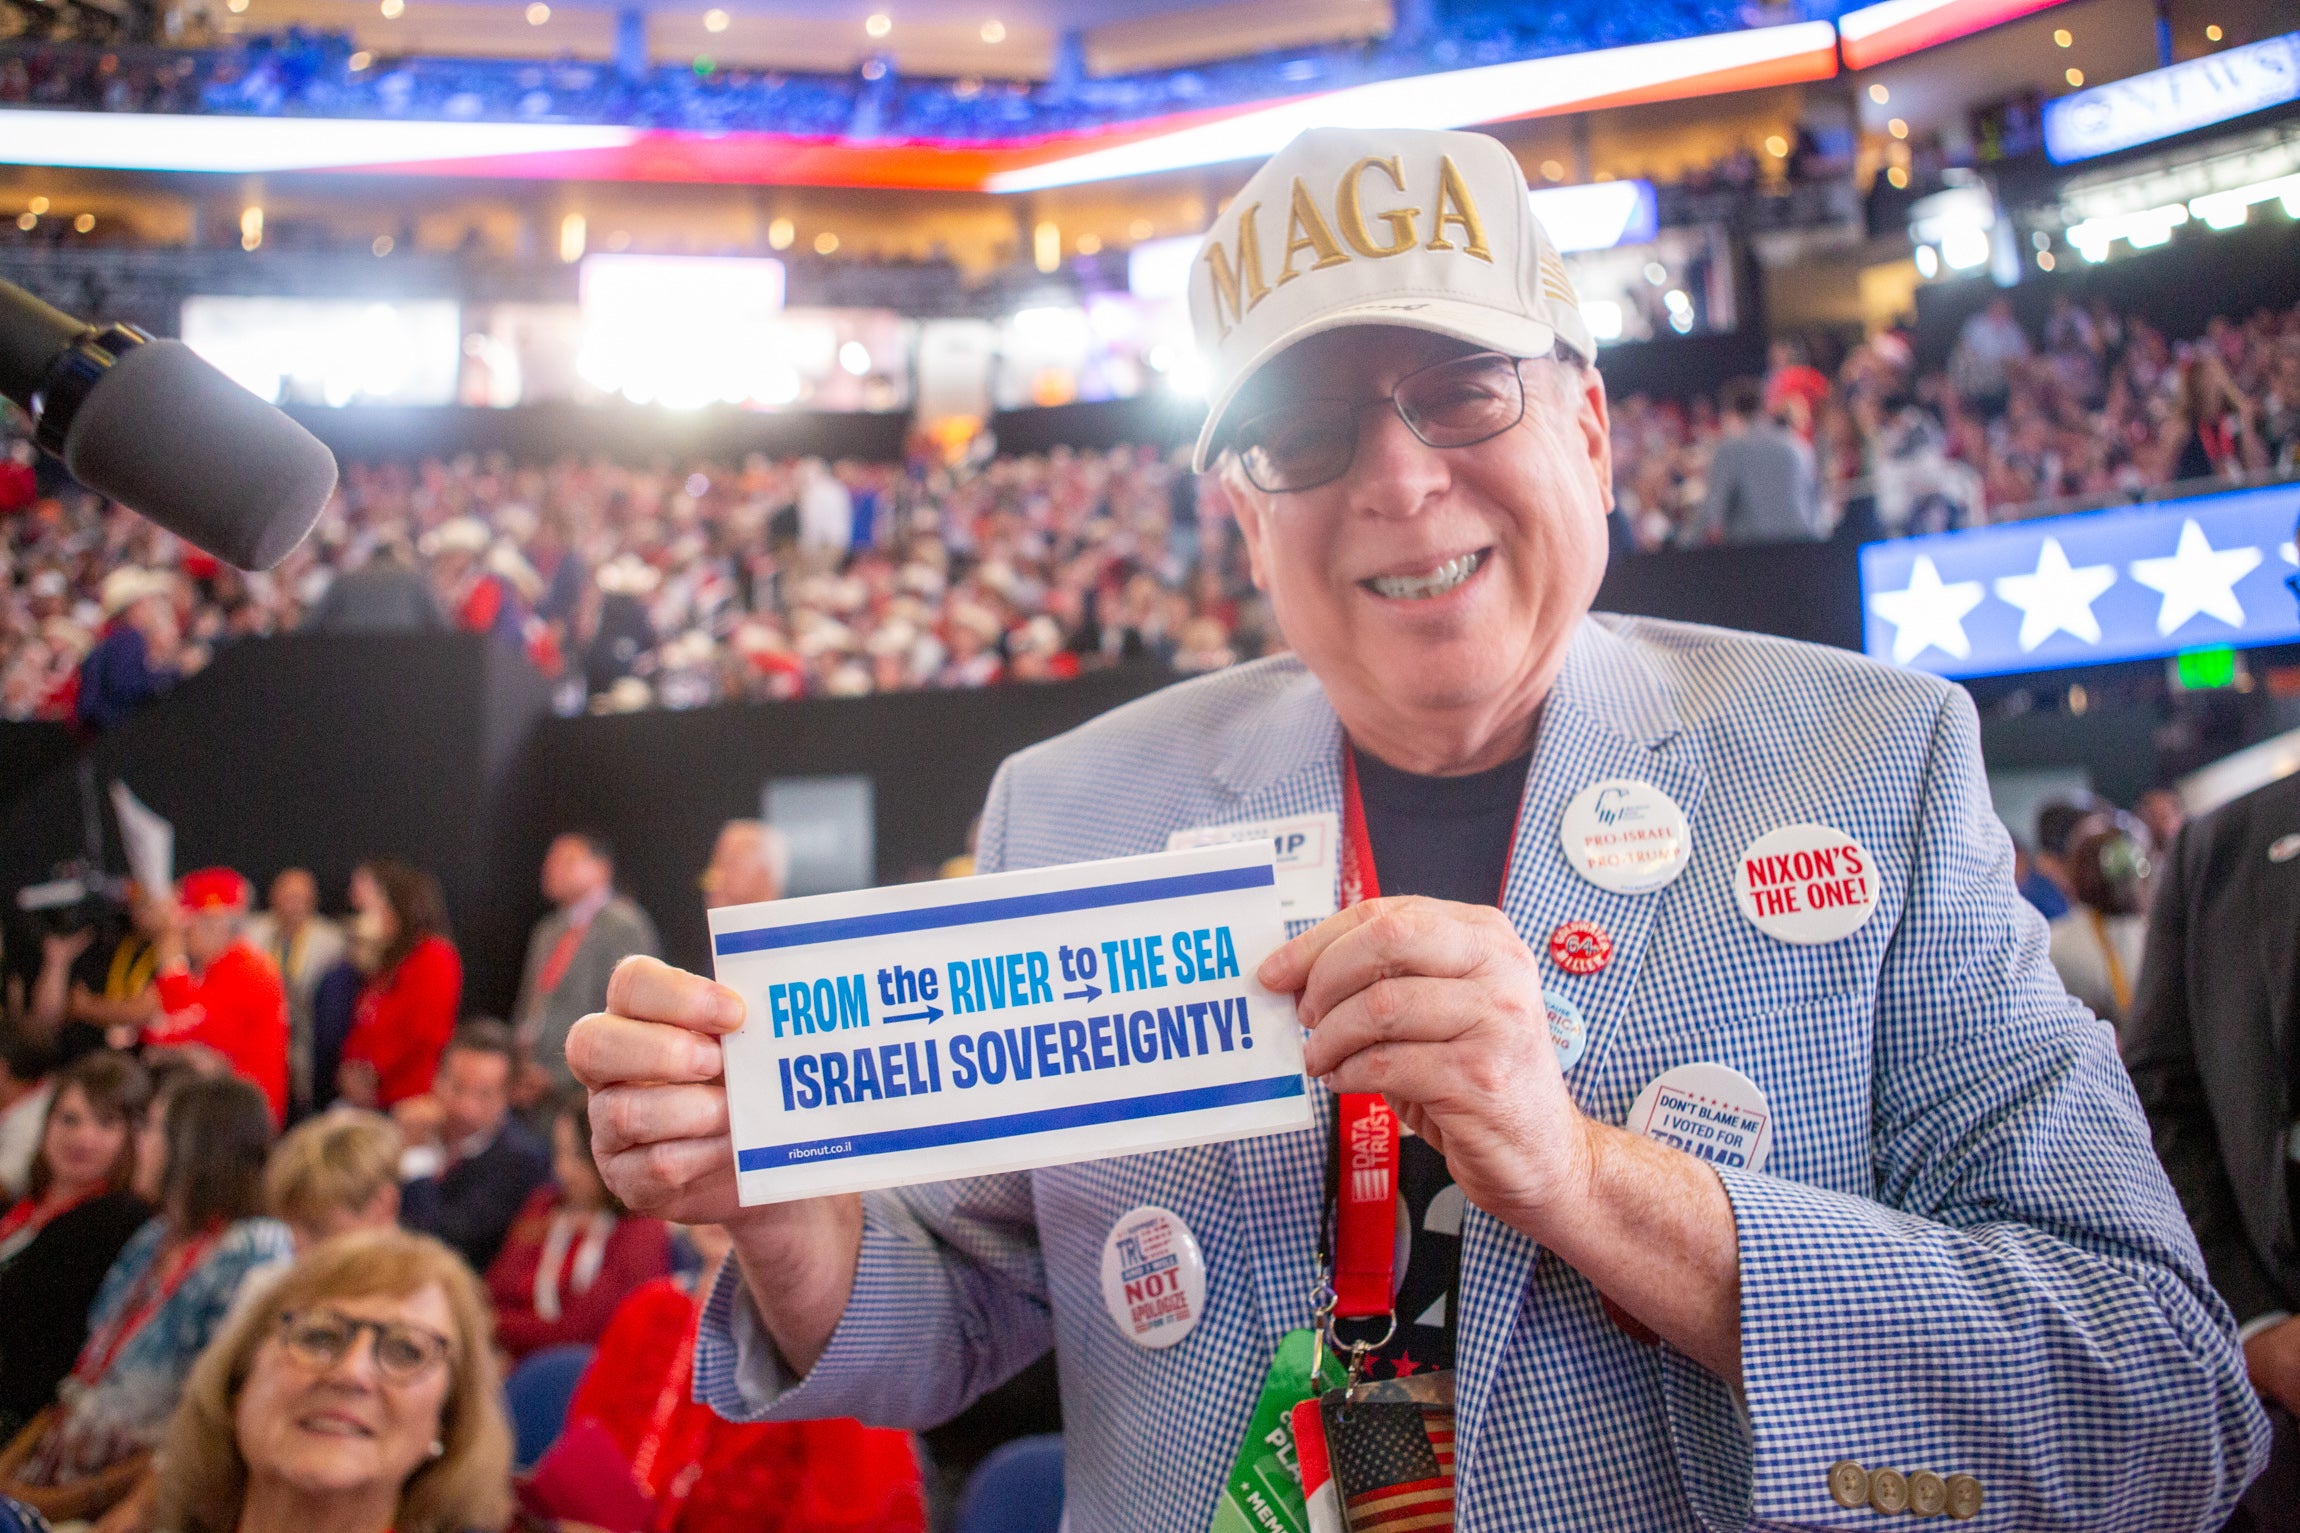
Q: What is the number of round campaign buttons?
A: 6